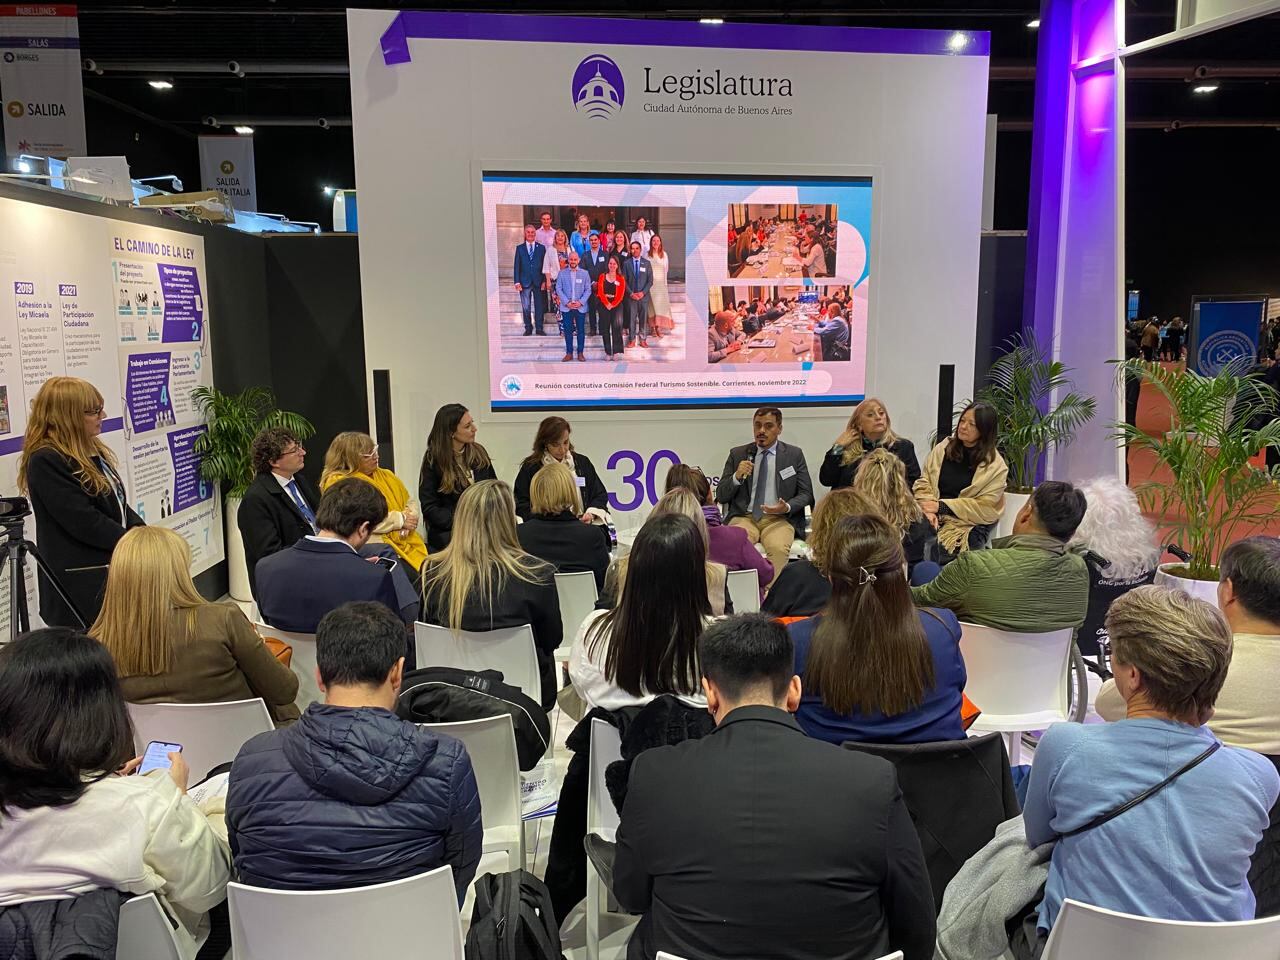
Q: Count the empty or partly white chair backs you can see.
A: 12